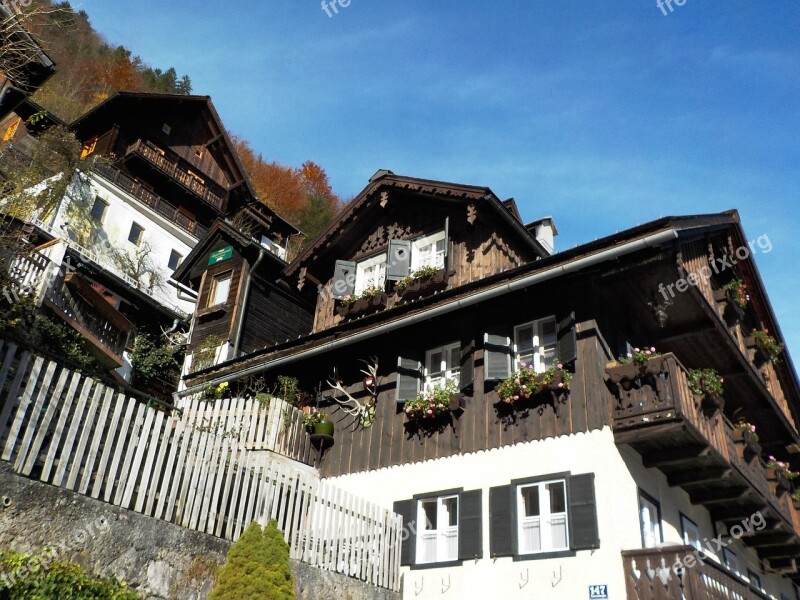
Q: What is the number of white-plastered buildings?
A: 2